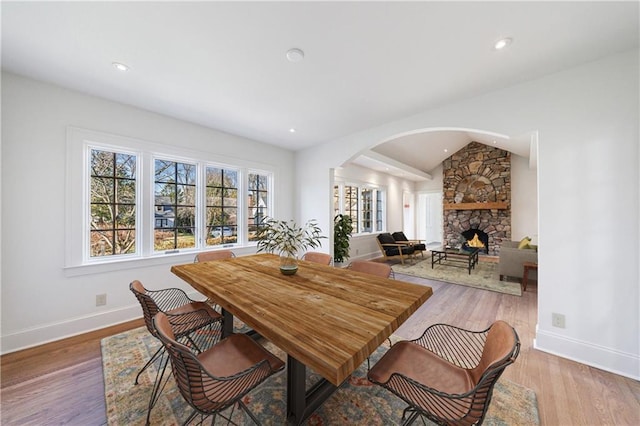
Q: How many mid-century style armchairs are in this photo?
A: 2